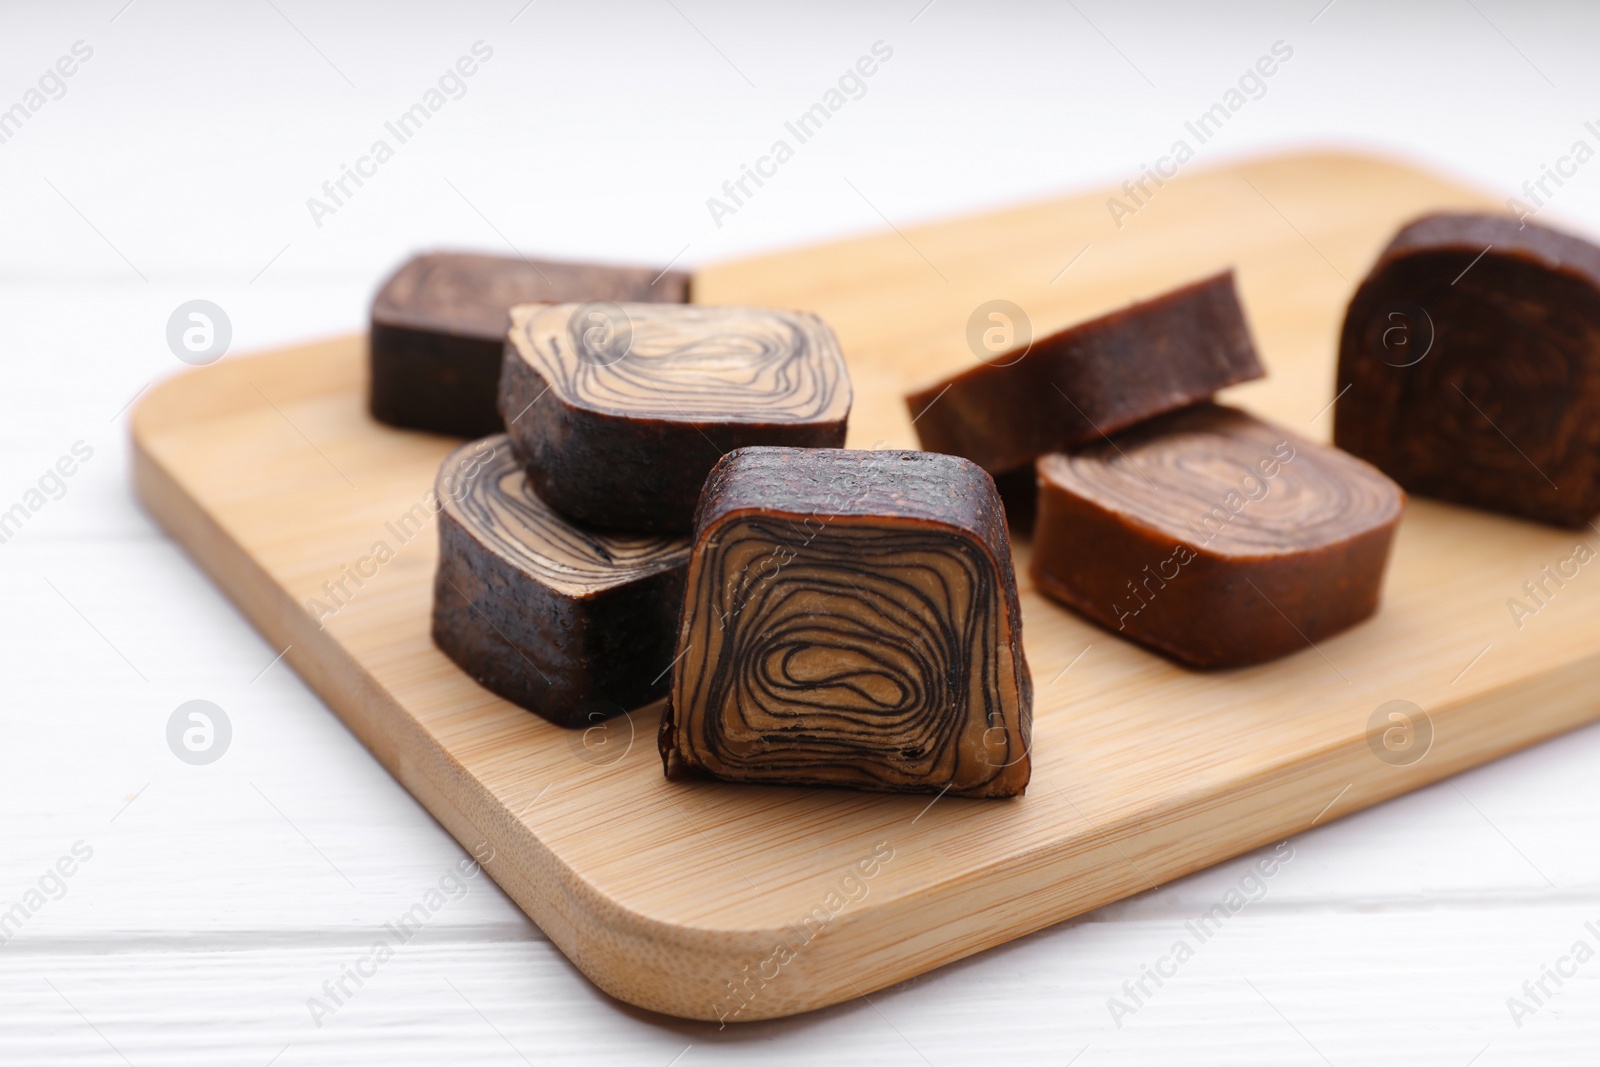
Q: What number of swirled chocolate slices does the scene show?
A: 7